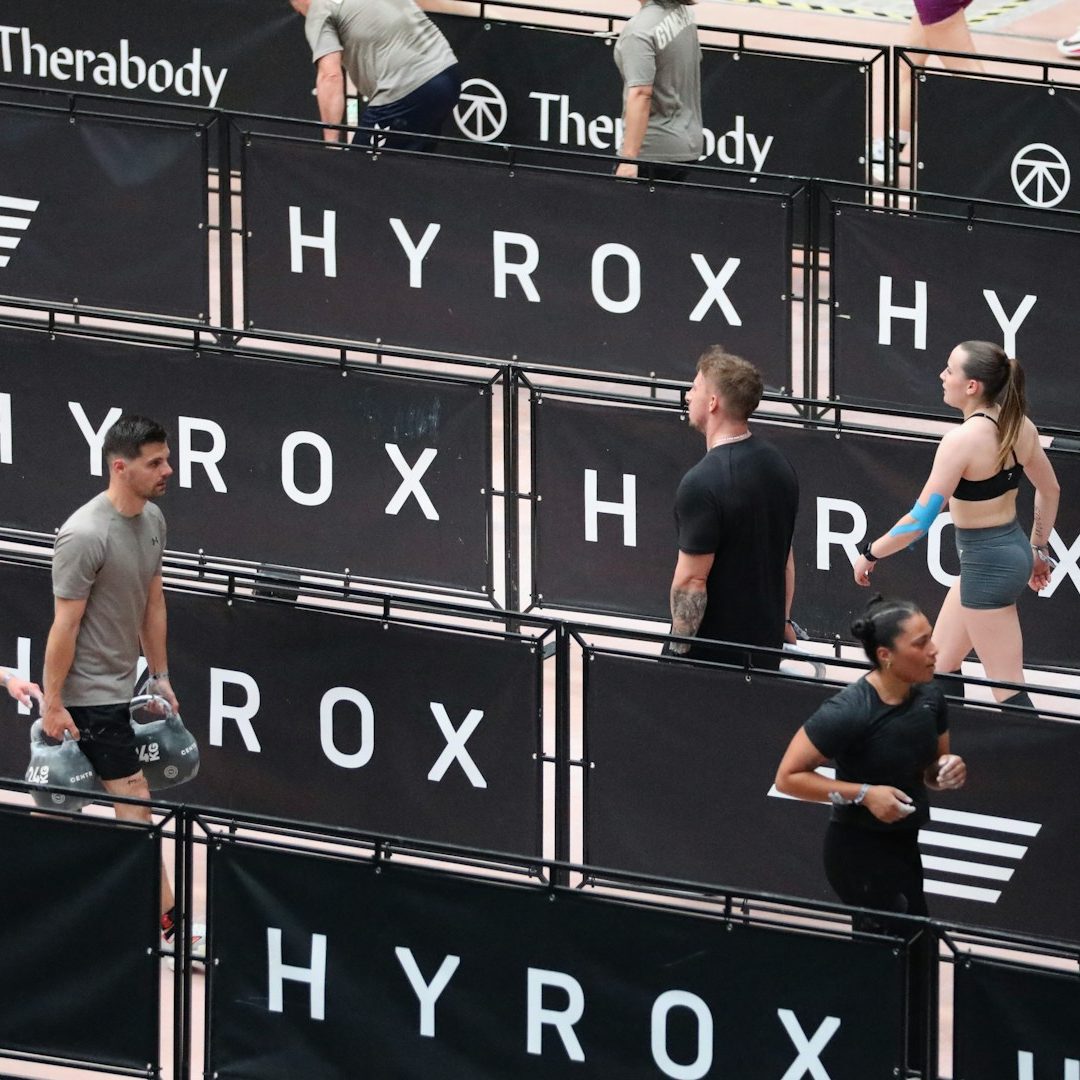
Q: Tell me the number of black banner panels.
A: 13